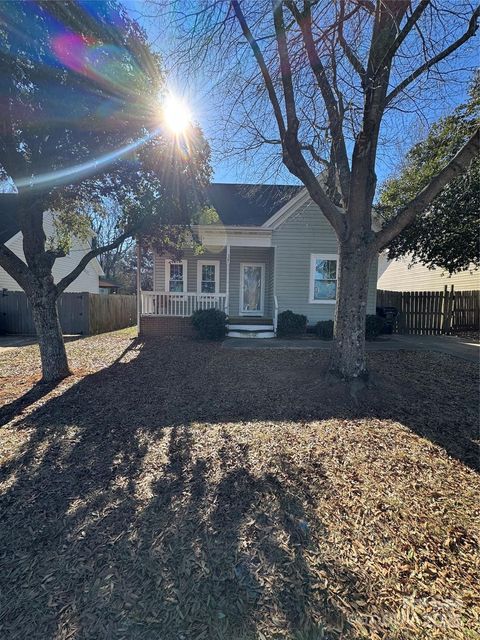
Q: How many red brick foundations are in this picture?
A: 1